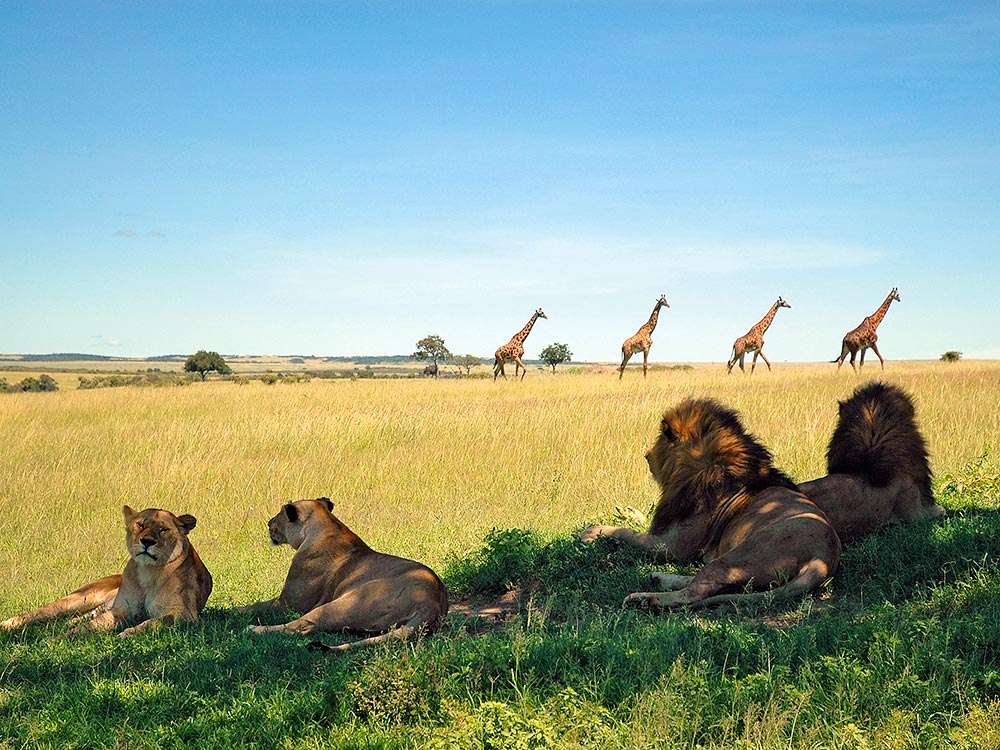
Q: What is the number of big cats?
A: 4